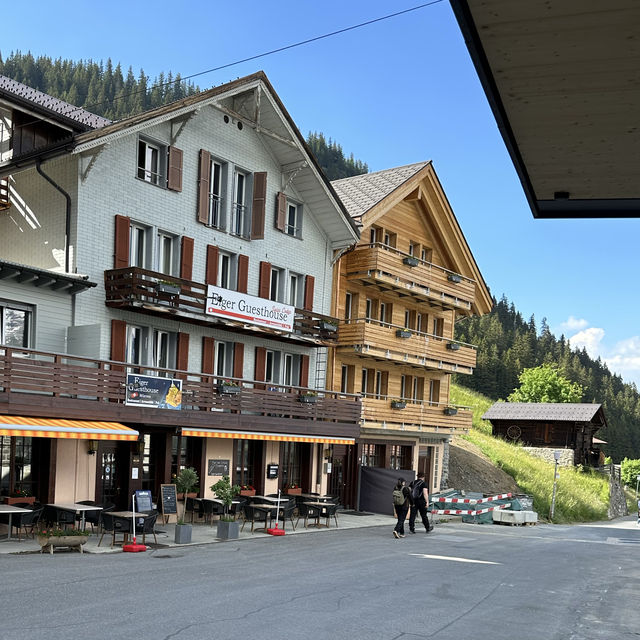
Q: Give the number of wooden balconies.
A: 5